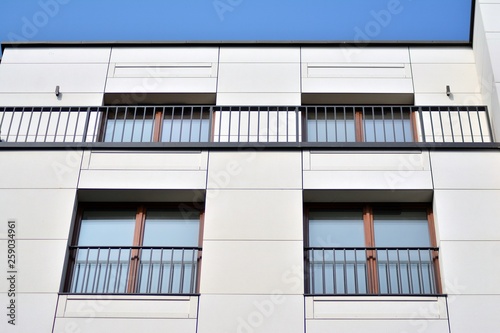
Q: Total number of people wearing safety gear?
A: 0